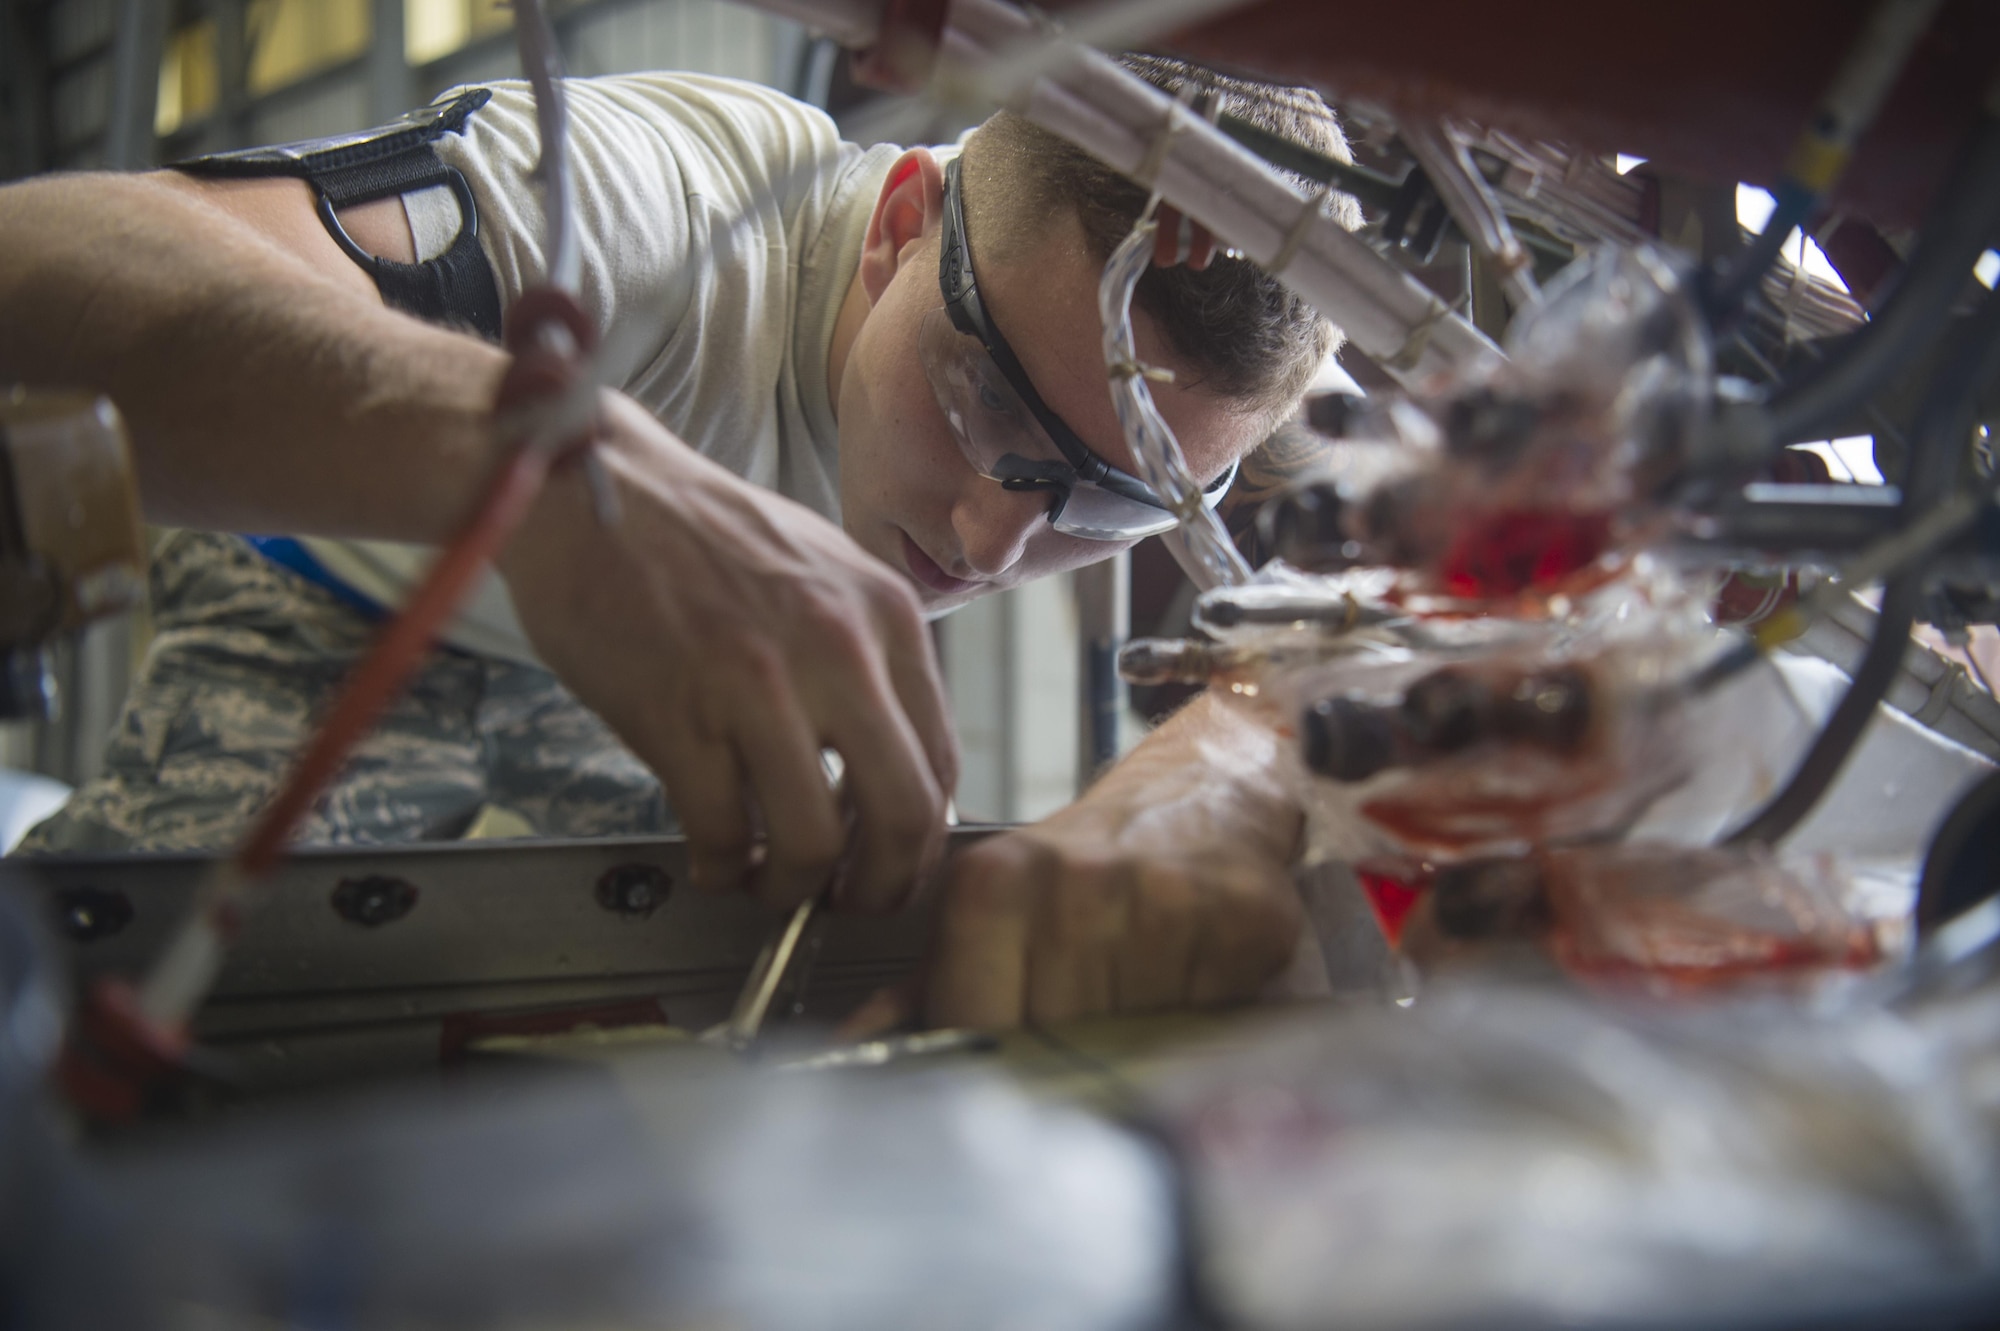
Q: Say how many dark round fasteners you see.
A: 3